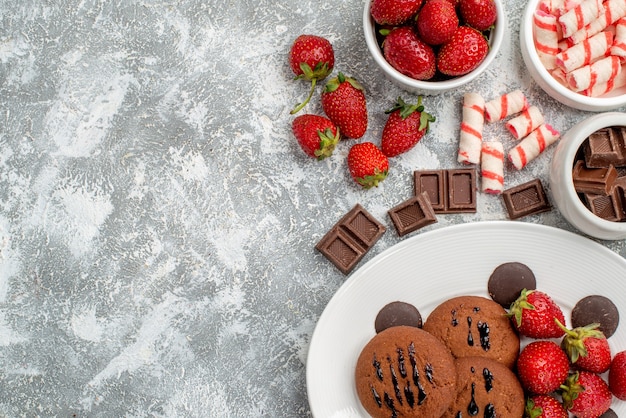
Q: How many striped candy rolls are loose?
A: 5